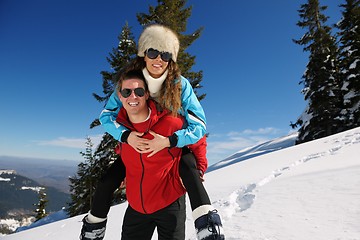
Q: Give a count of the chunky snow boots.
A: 2